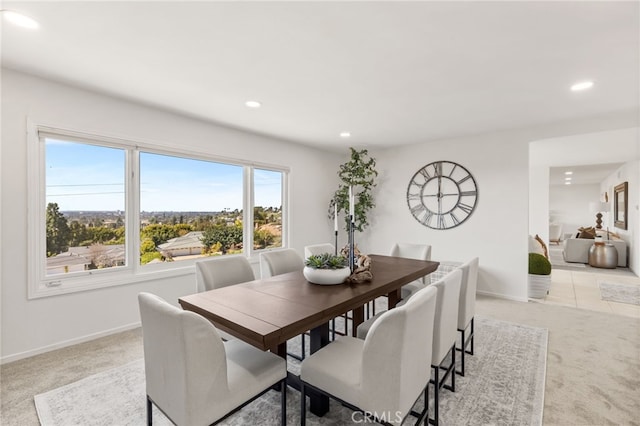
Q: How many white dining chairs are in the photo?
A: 8